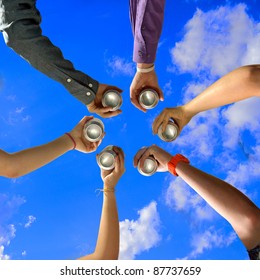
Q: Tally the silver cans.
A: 6